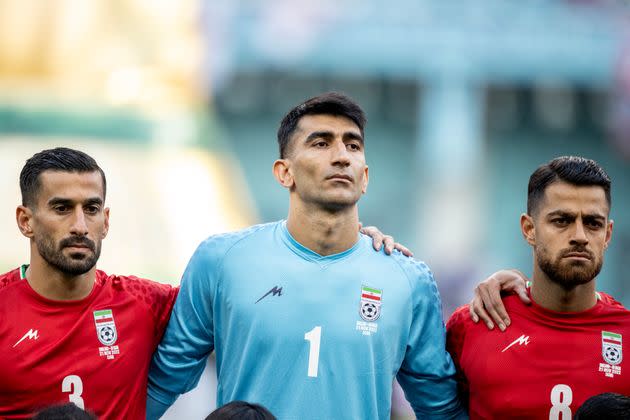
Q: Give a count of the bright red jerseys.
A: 2